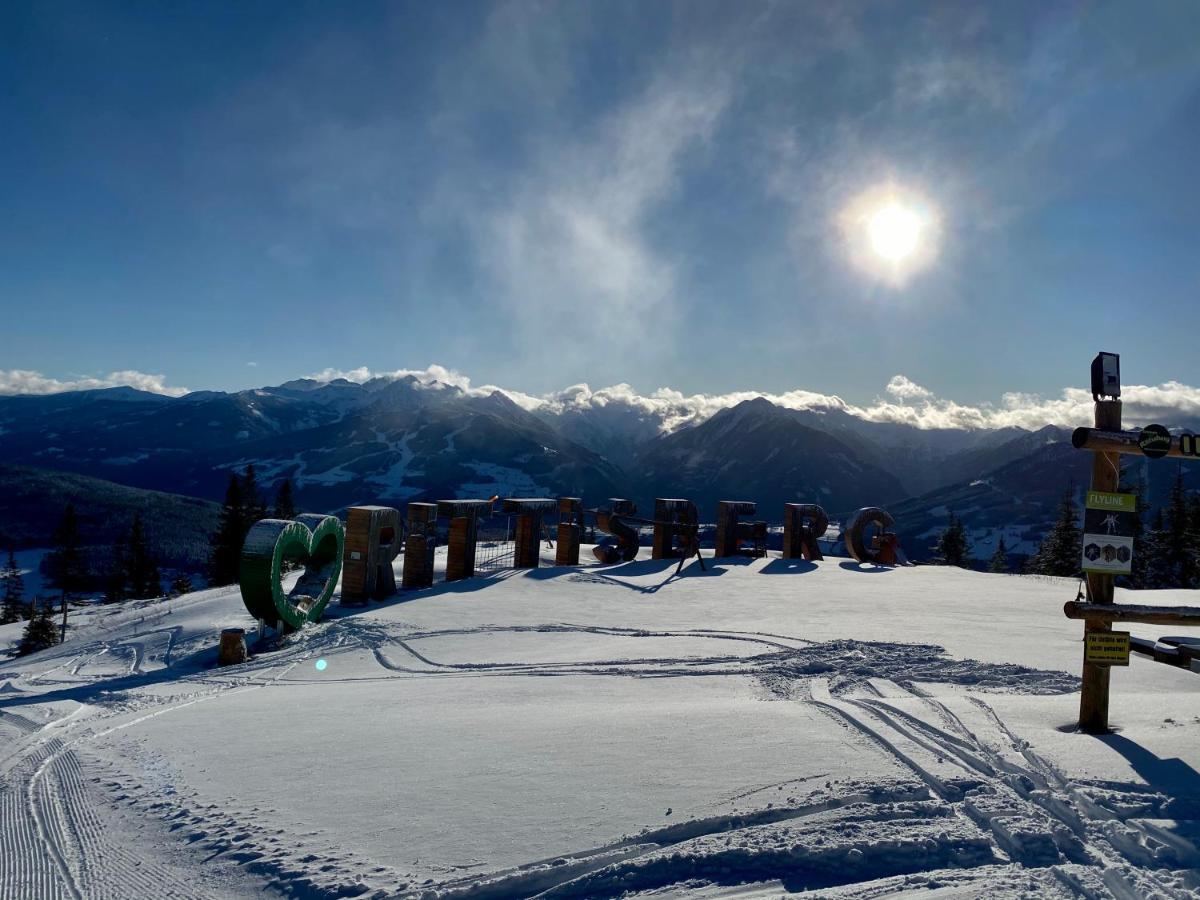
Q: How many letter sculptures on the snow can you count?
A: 10